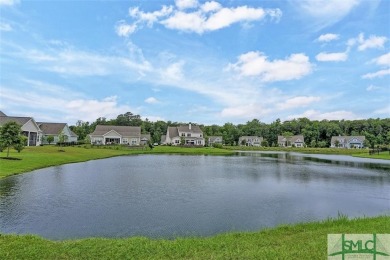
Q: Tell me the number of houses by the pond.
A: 8